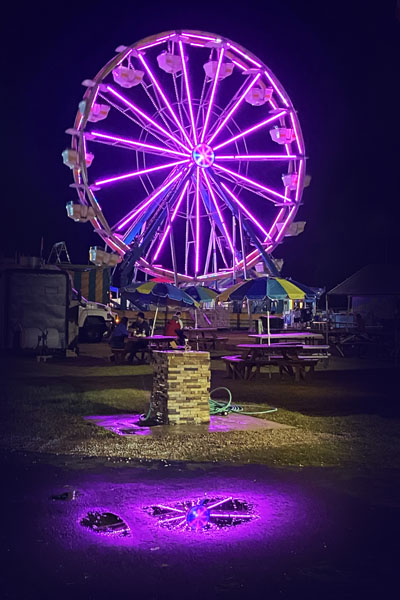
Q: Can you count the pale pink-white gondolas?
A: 12